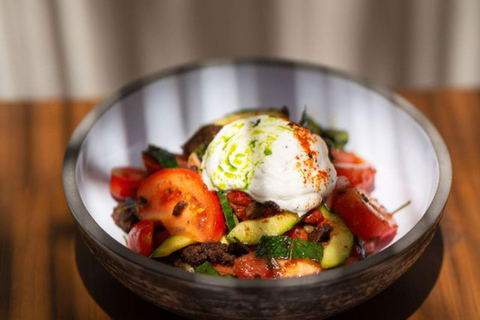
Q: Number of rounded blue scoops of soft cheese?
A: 0